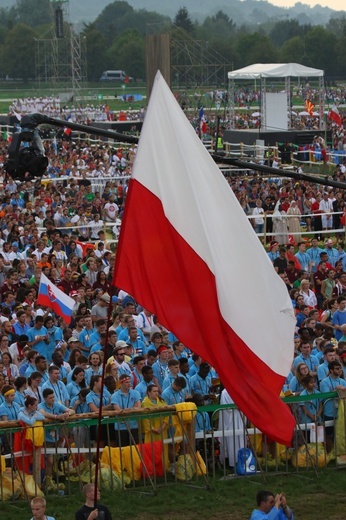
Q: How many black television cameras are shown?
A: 1